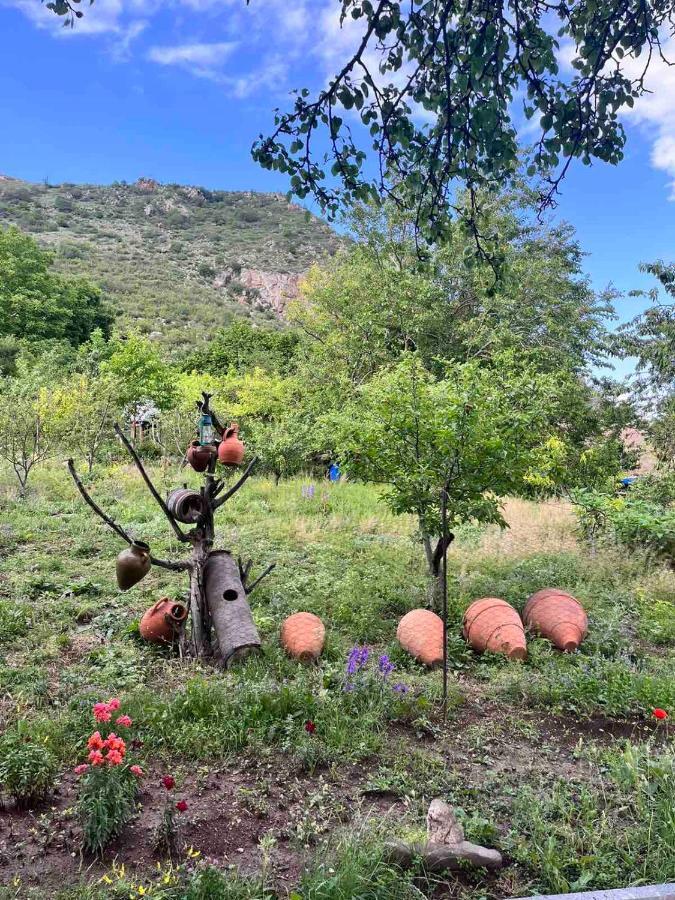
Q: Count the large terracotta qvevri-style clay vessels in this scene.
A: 4